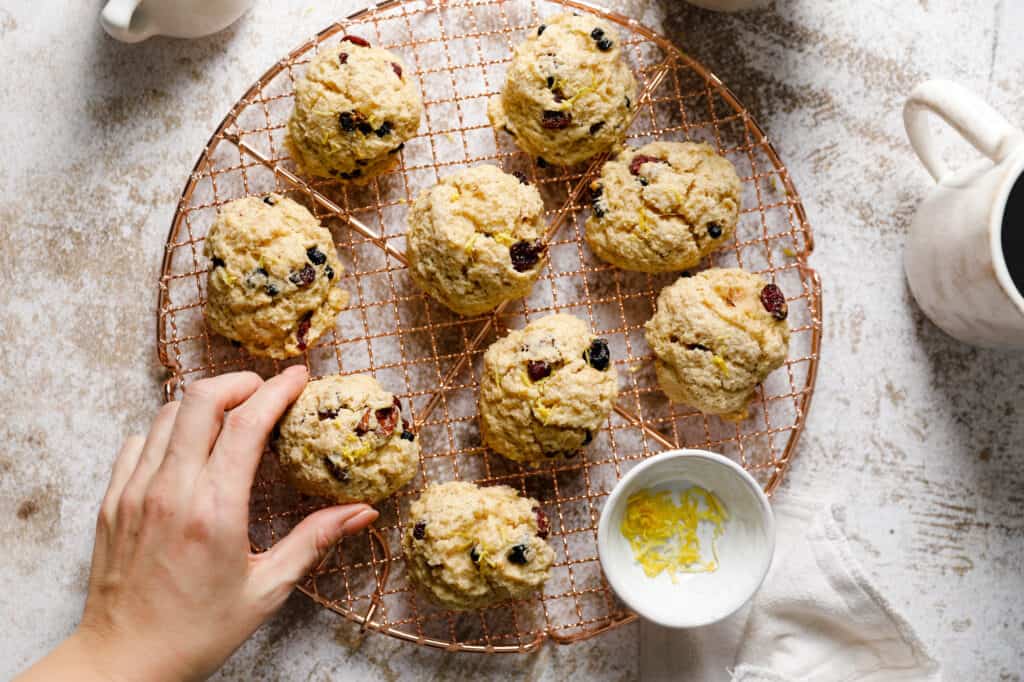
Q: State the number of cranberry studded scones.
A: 9